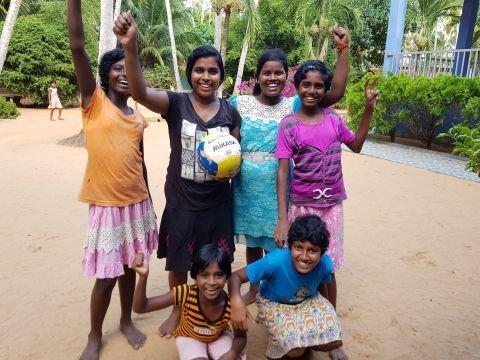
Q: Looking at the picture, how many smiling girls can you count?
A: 6